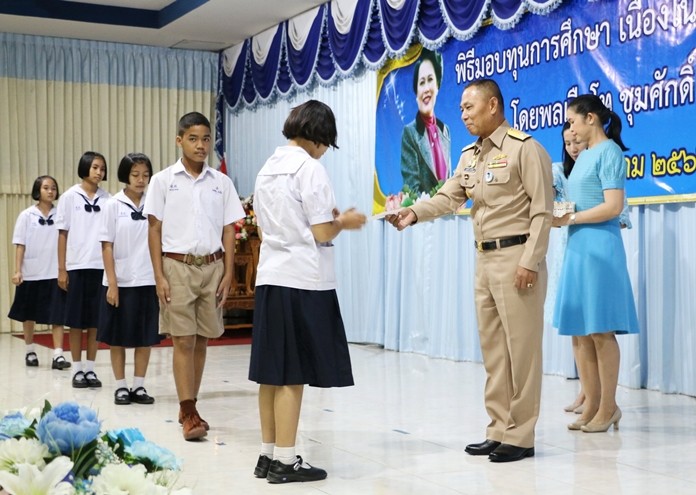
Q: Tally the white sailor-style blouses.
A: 4